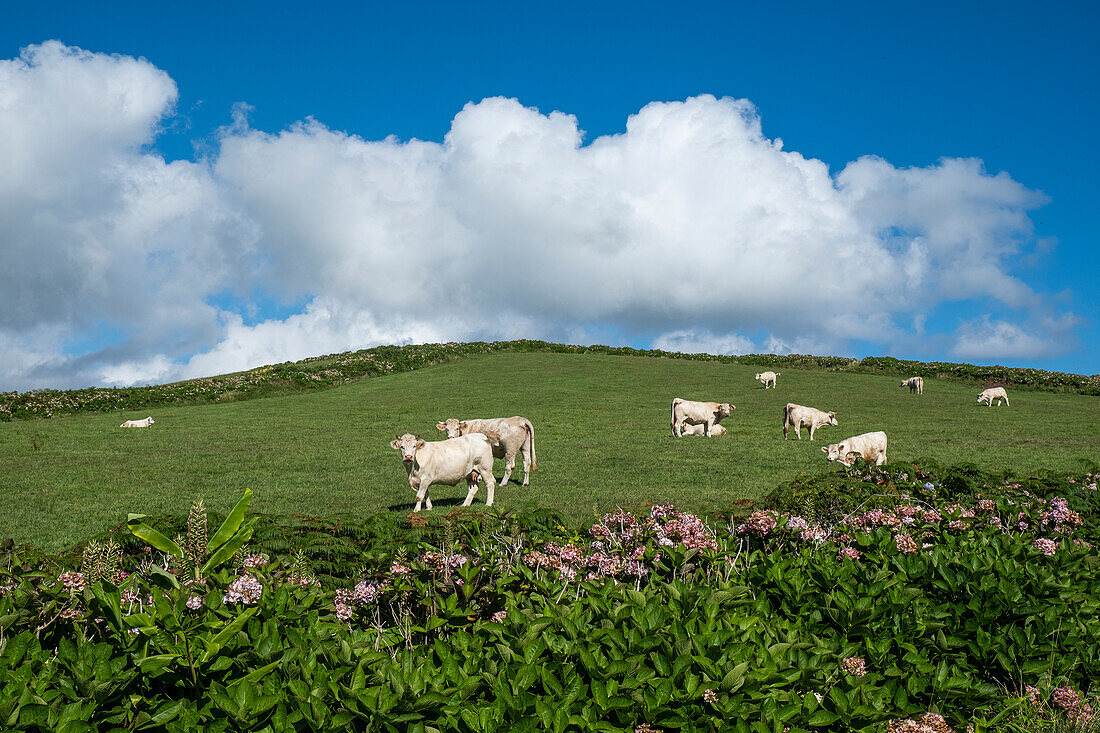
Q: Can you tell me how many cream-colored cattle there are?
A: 10